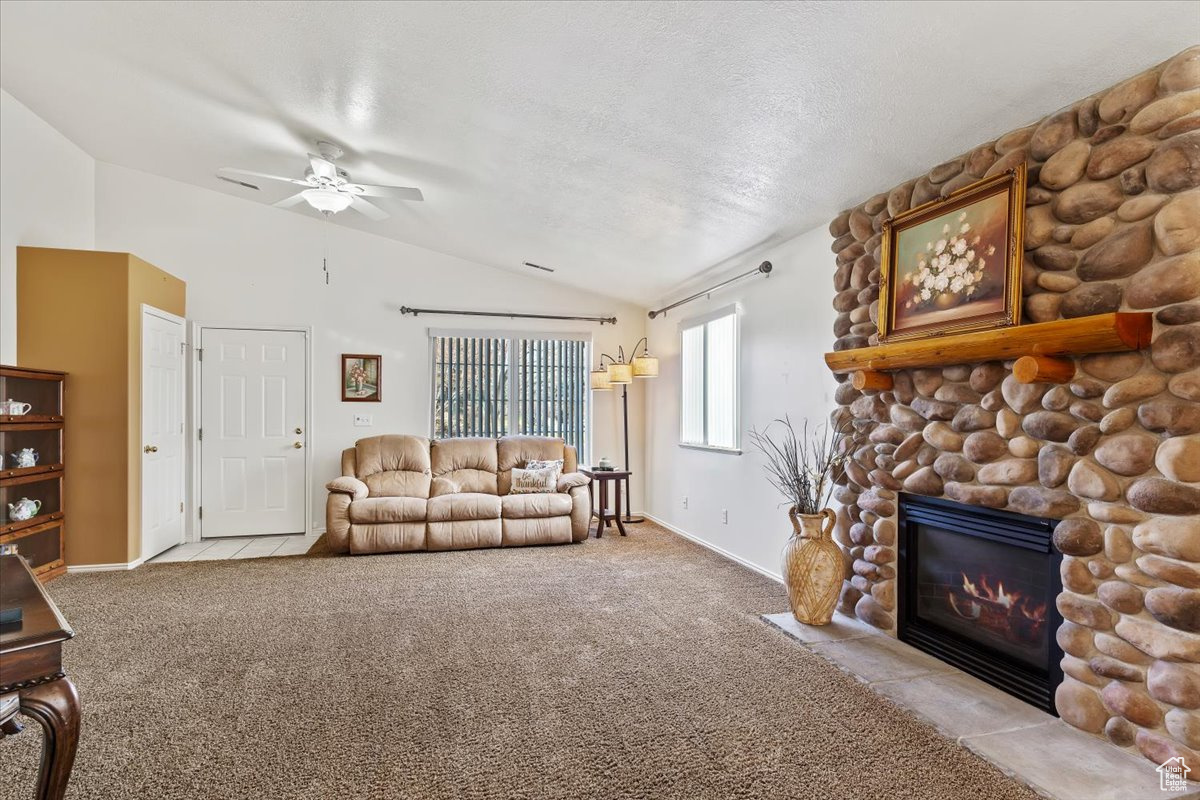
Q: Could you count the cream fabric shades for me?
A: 3